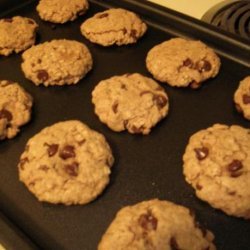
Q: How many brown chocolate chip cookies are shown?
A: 11